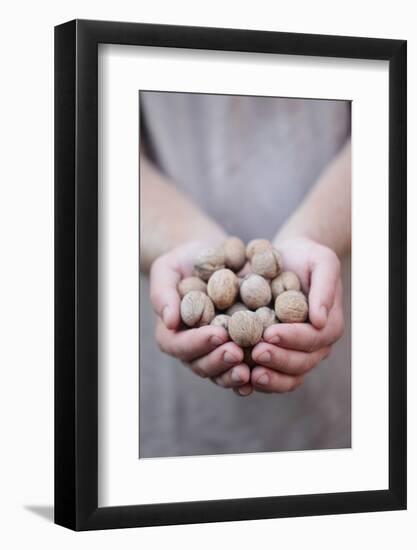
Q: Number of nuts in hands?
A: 14